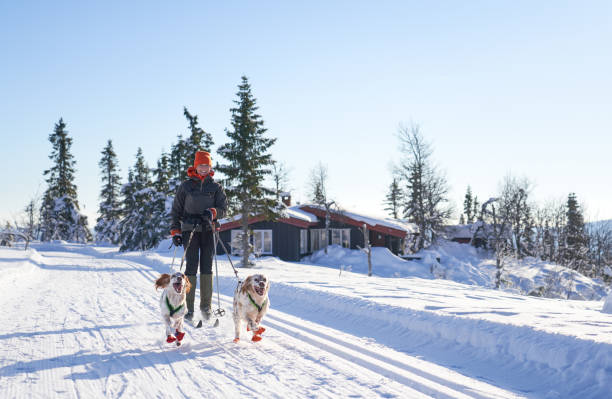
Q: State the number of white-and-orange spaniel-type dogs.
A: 2